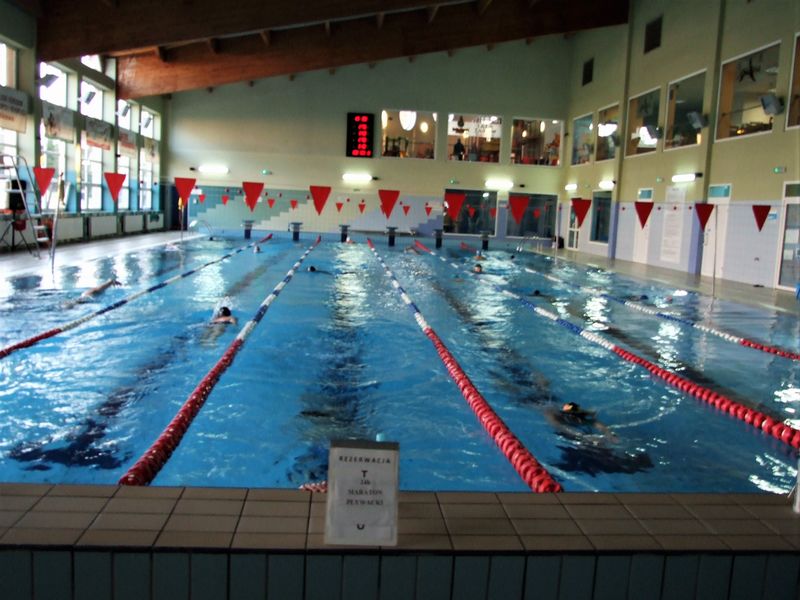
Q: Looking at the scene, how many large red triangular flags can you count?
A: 12